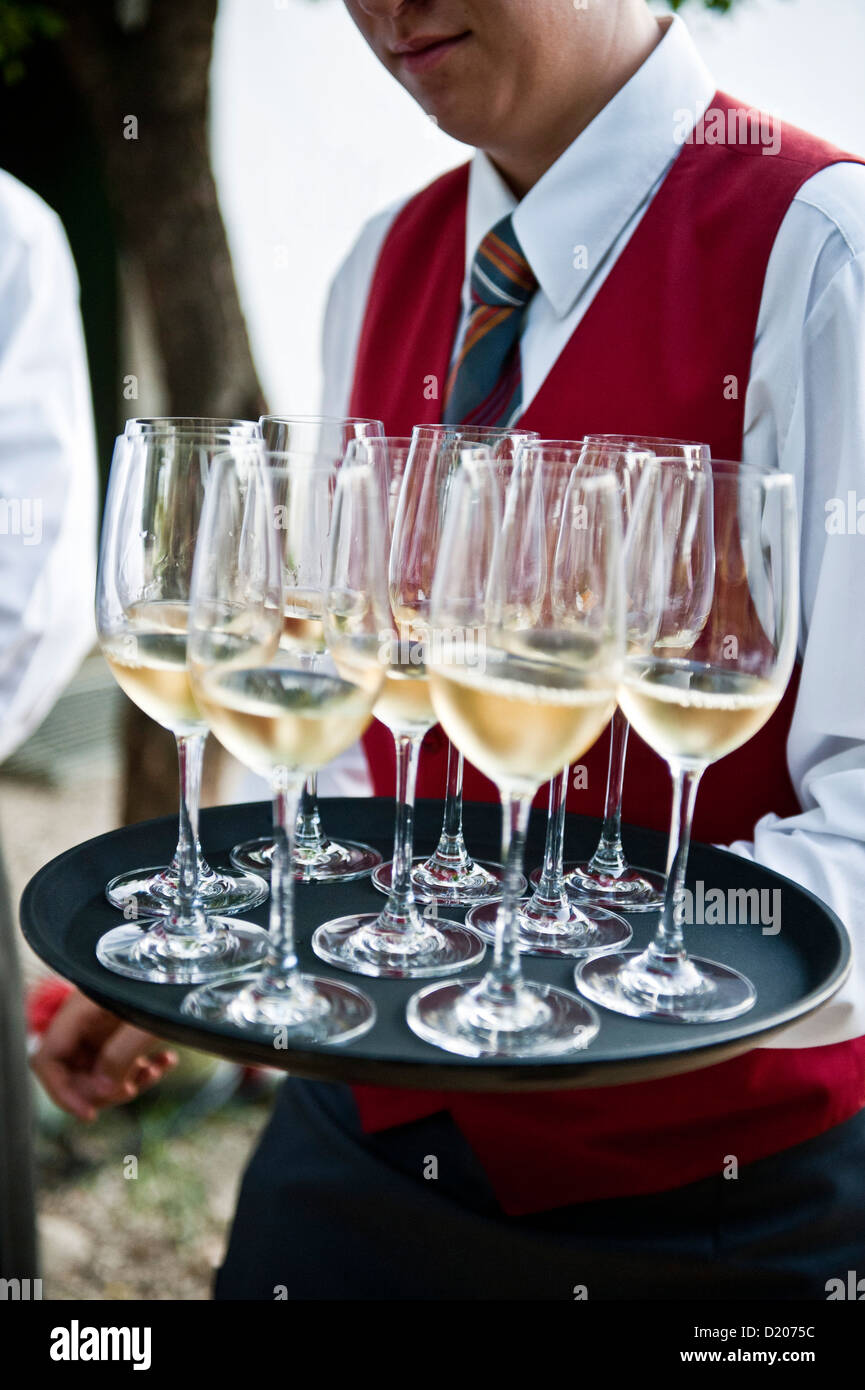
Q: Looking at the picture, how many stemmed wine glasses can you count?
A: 10